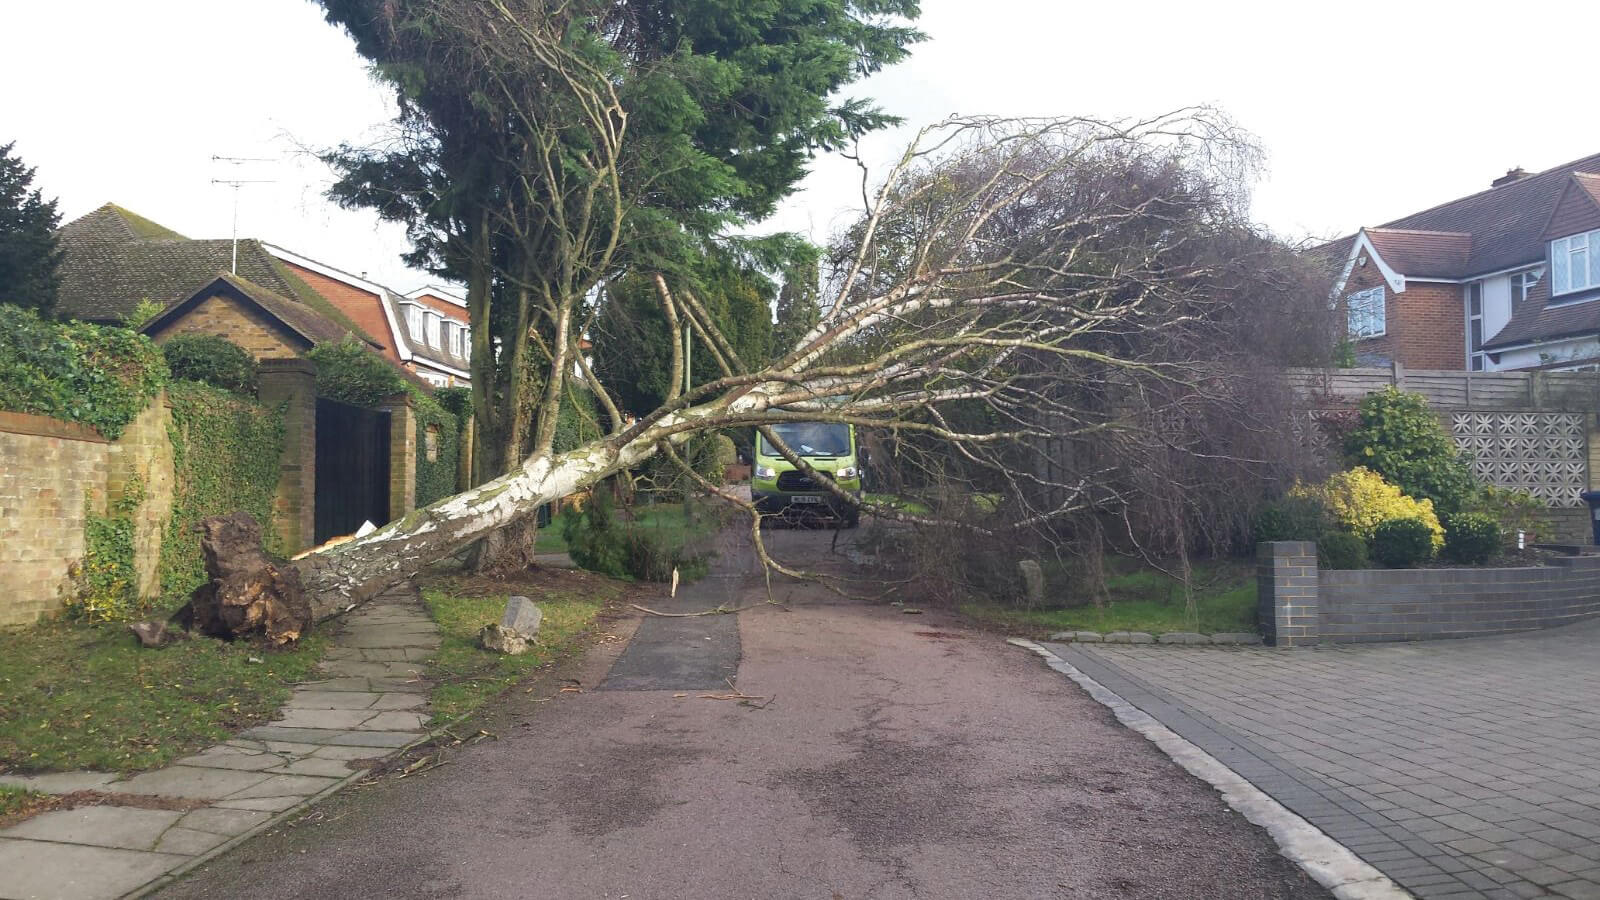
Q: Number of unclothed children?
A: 0